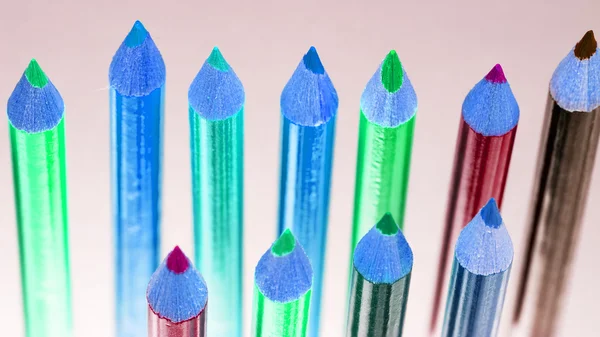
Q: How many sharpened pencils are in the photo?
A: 11